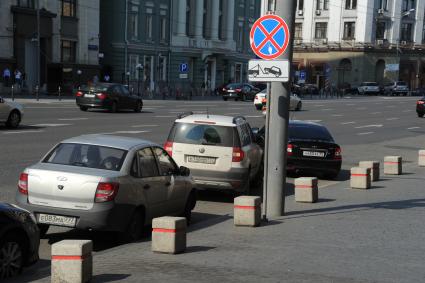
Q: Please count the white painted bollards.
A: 8